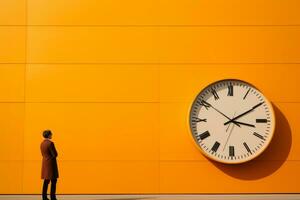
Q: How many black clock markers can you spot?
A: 12